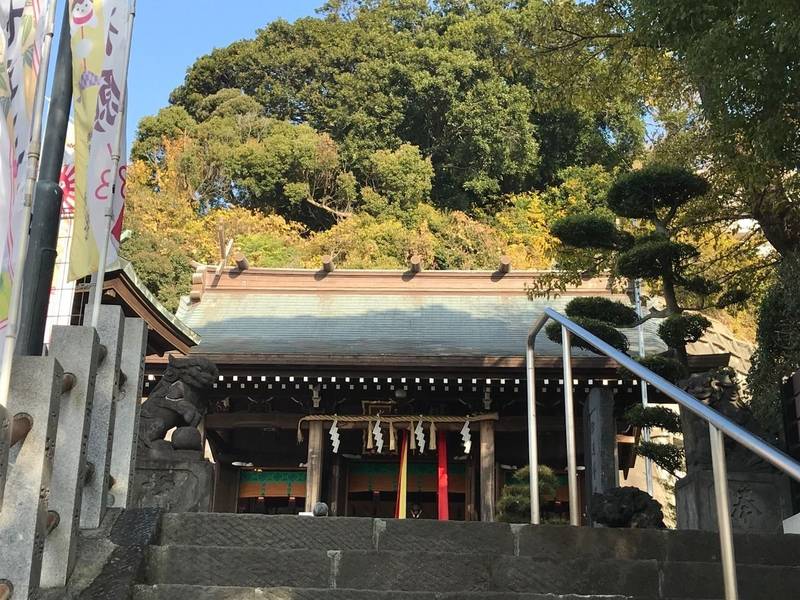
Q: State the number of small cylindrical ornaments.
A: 4